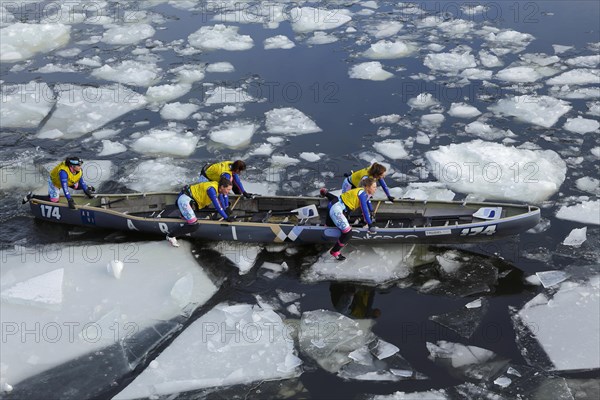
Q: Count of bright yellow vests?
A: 5